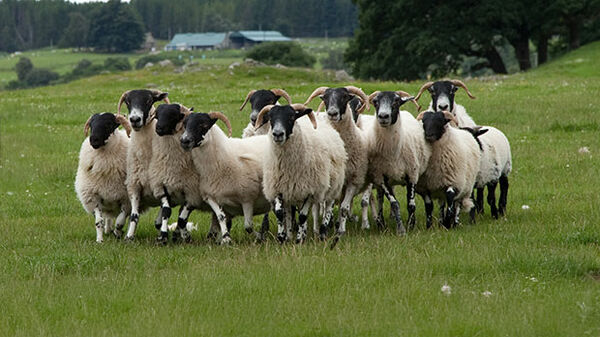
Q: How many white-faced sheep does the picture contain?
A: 0